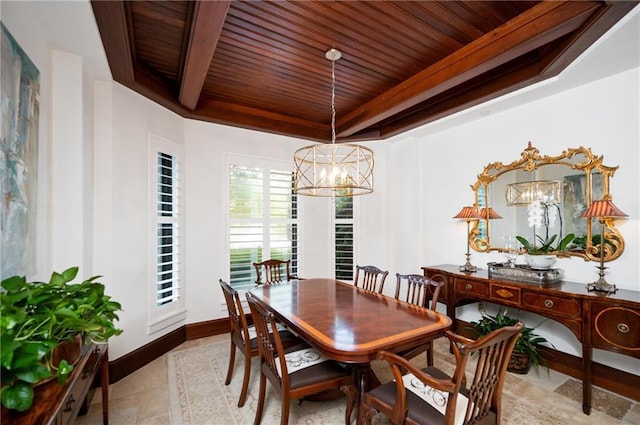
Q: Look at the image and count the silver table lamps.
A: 2